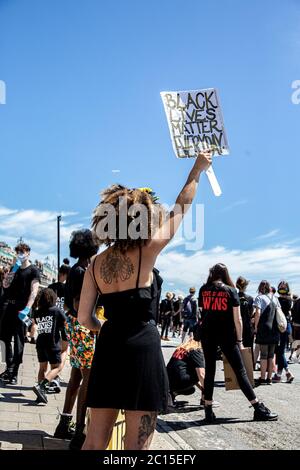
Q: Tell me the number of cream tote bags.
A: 1